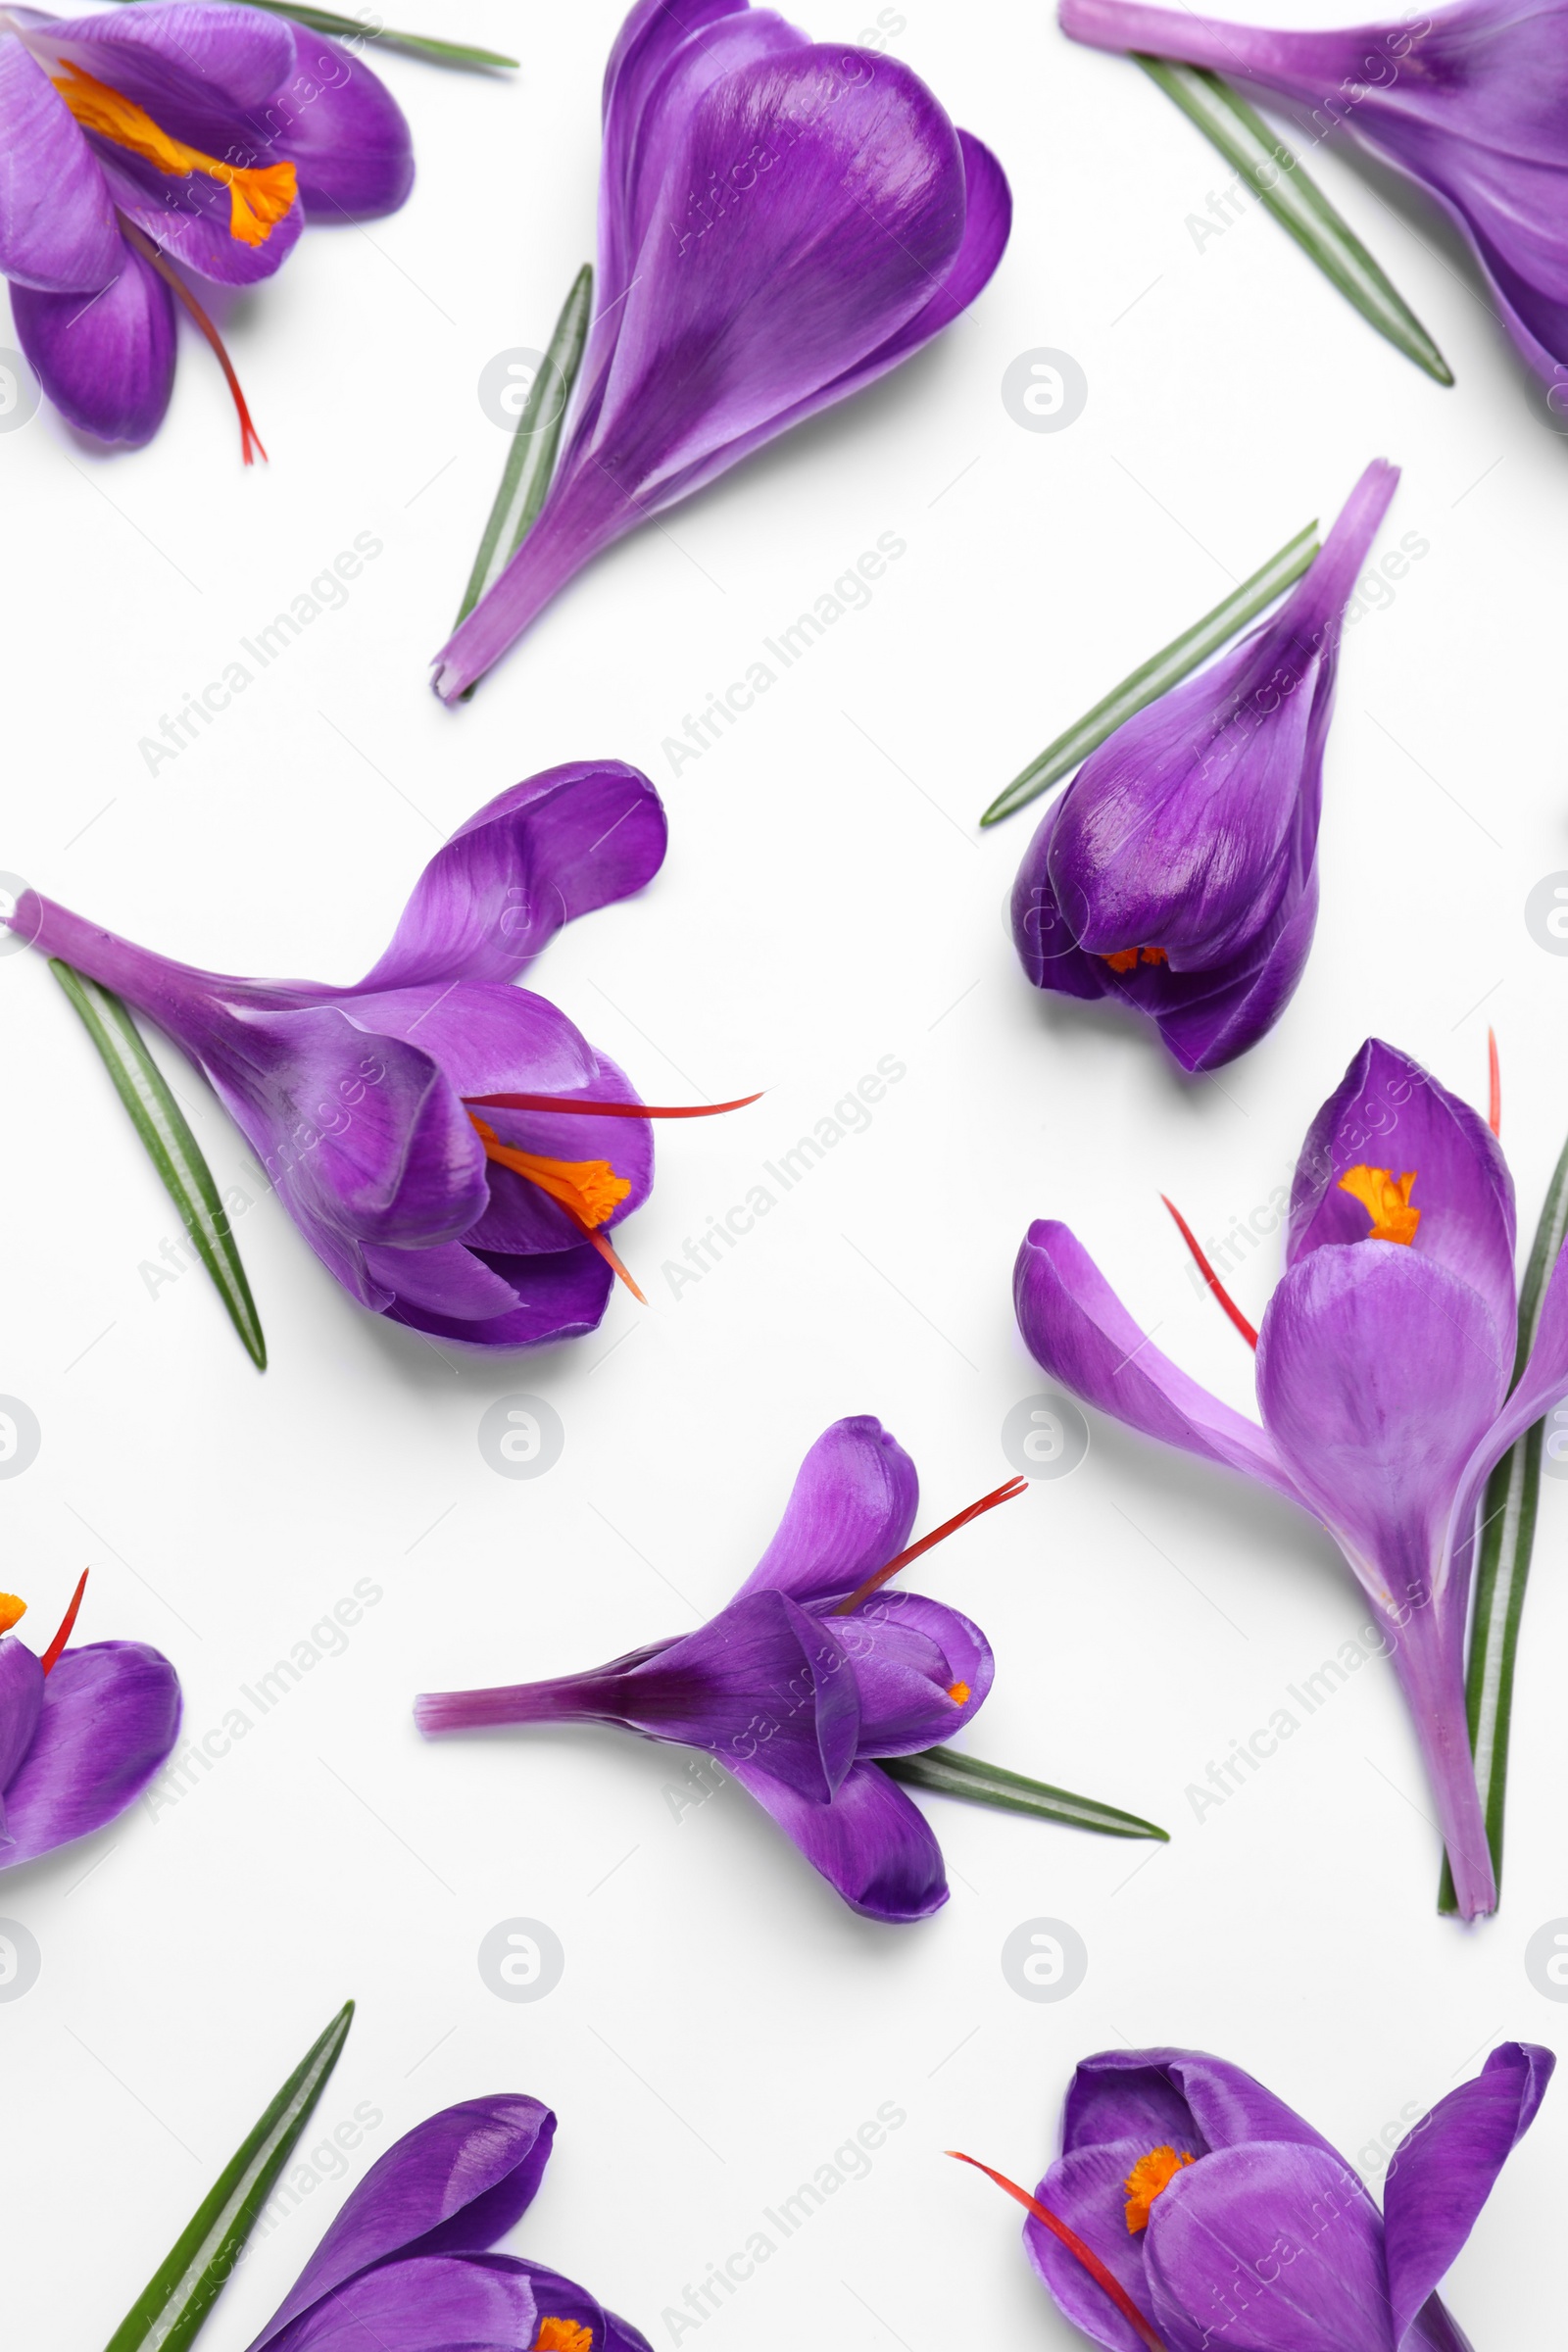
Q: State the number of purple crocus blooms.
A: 10